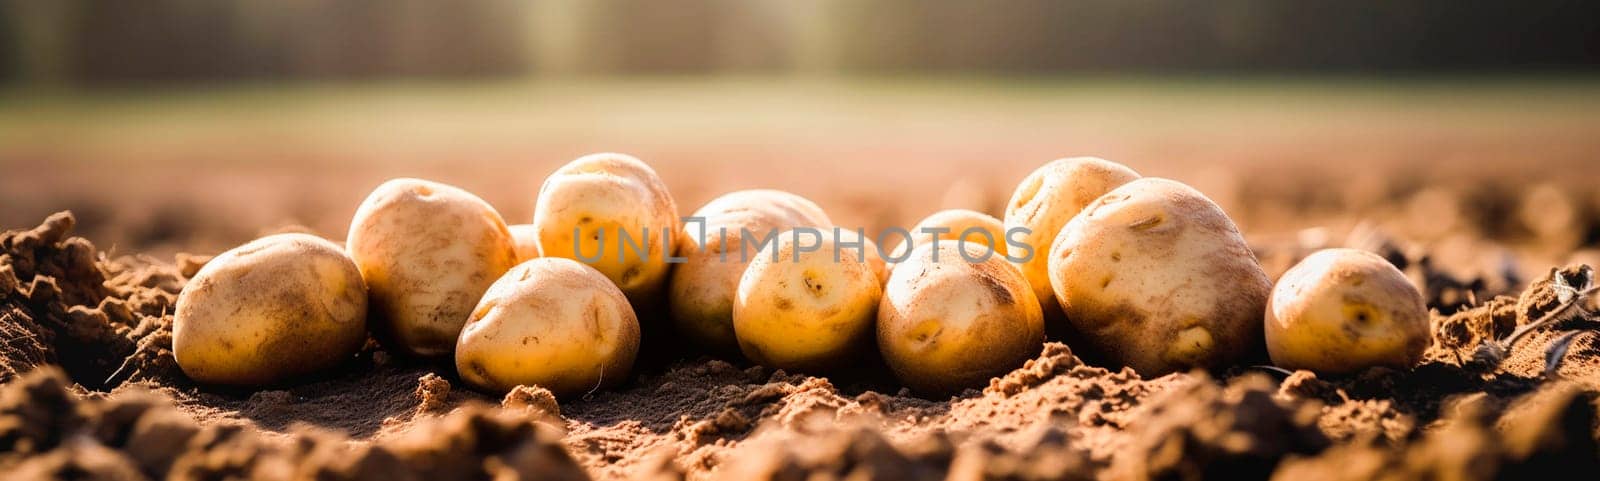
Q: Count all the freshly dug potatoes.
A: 12